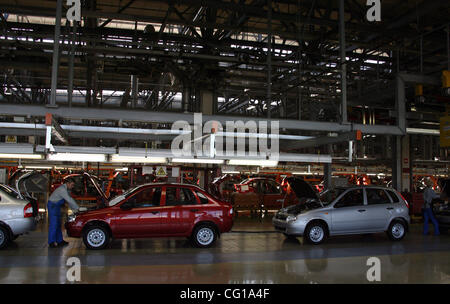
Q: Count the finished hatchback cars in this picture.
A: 1